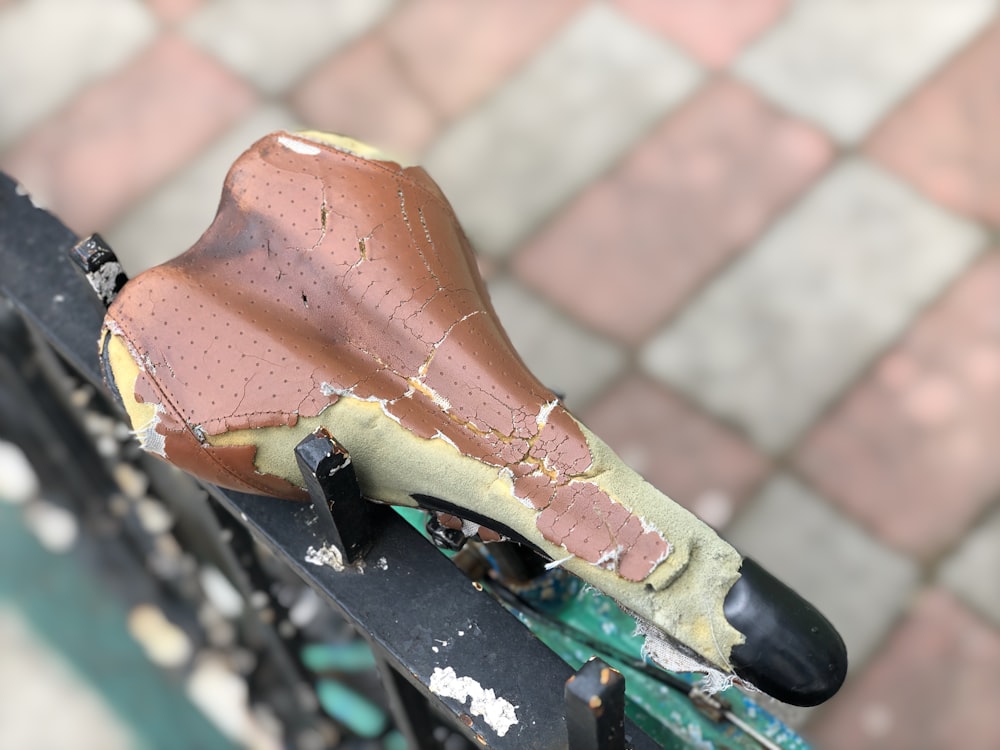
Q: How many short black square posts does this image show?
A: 3